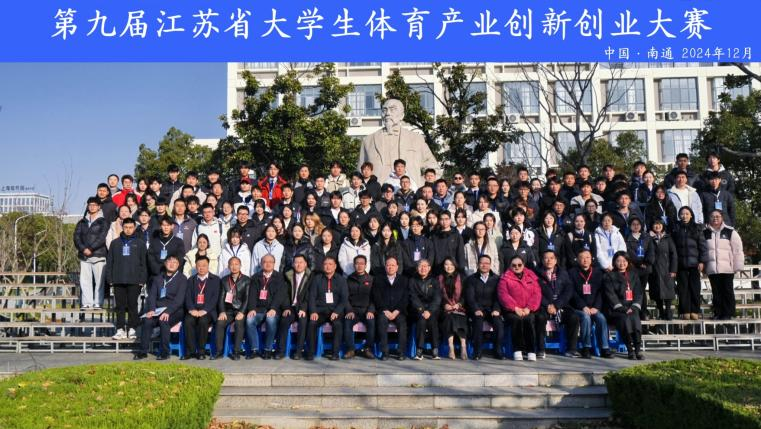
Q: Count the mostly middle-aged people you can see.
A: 15